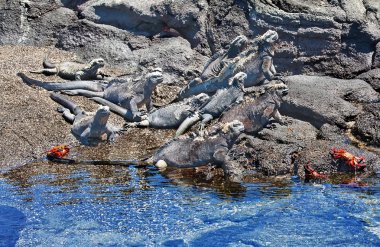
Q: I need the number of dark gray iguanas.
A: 9